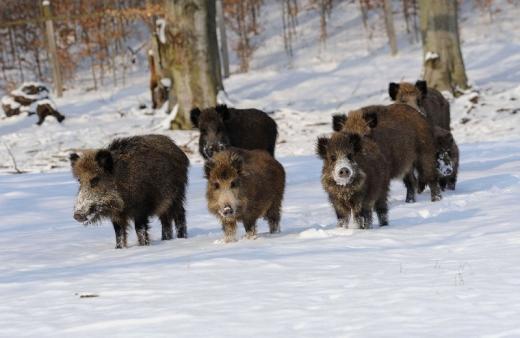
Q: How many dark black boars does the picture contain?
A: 1